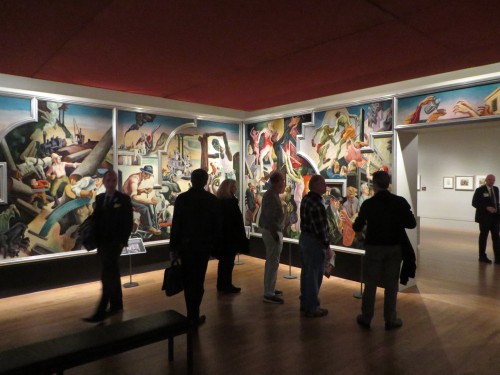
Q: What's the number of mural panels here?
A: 4